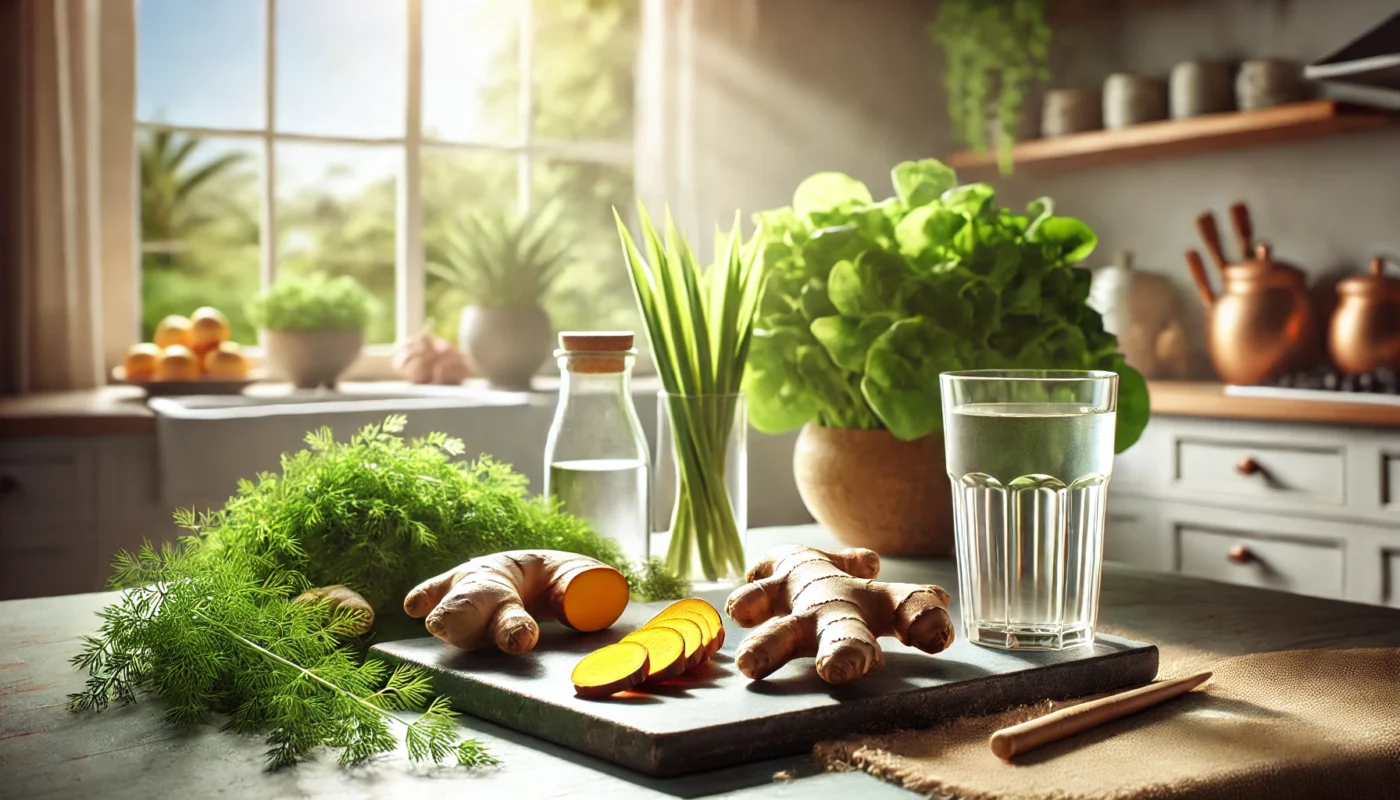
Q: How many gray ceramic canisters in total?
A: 4